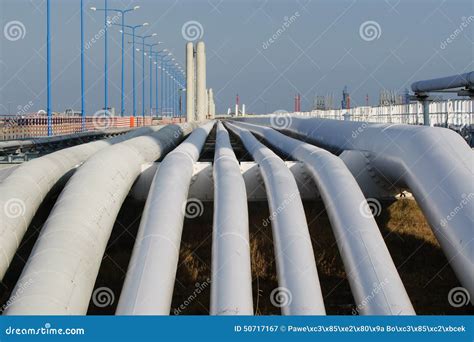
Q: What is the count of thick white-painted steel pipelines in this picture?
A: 7